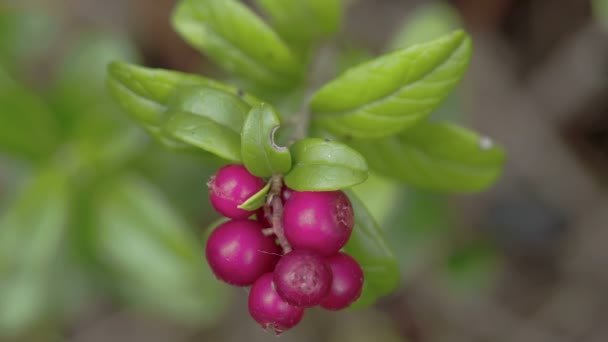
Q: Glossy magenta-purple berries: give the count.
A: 6